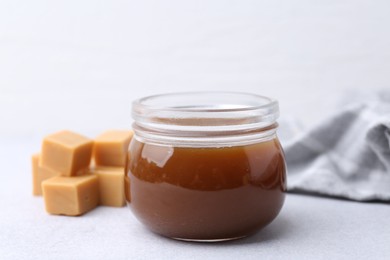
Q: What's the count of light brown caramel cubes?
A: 5